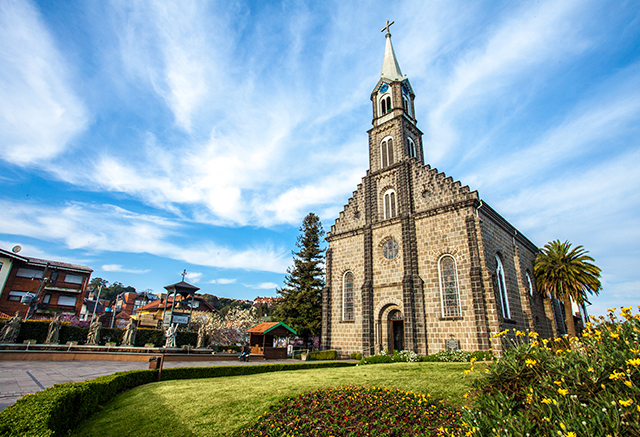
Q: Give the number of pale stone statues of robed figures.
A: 6